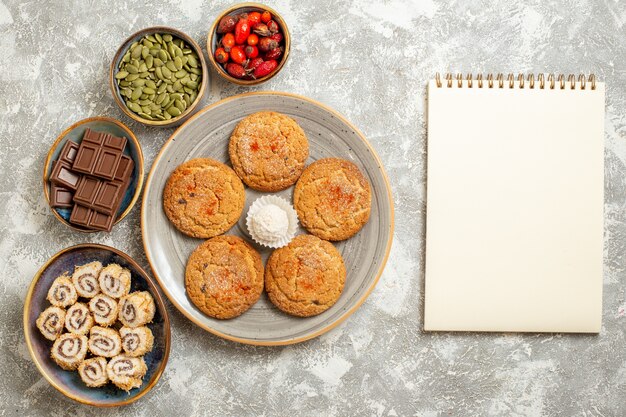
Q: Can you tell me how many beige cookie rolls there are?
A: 12